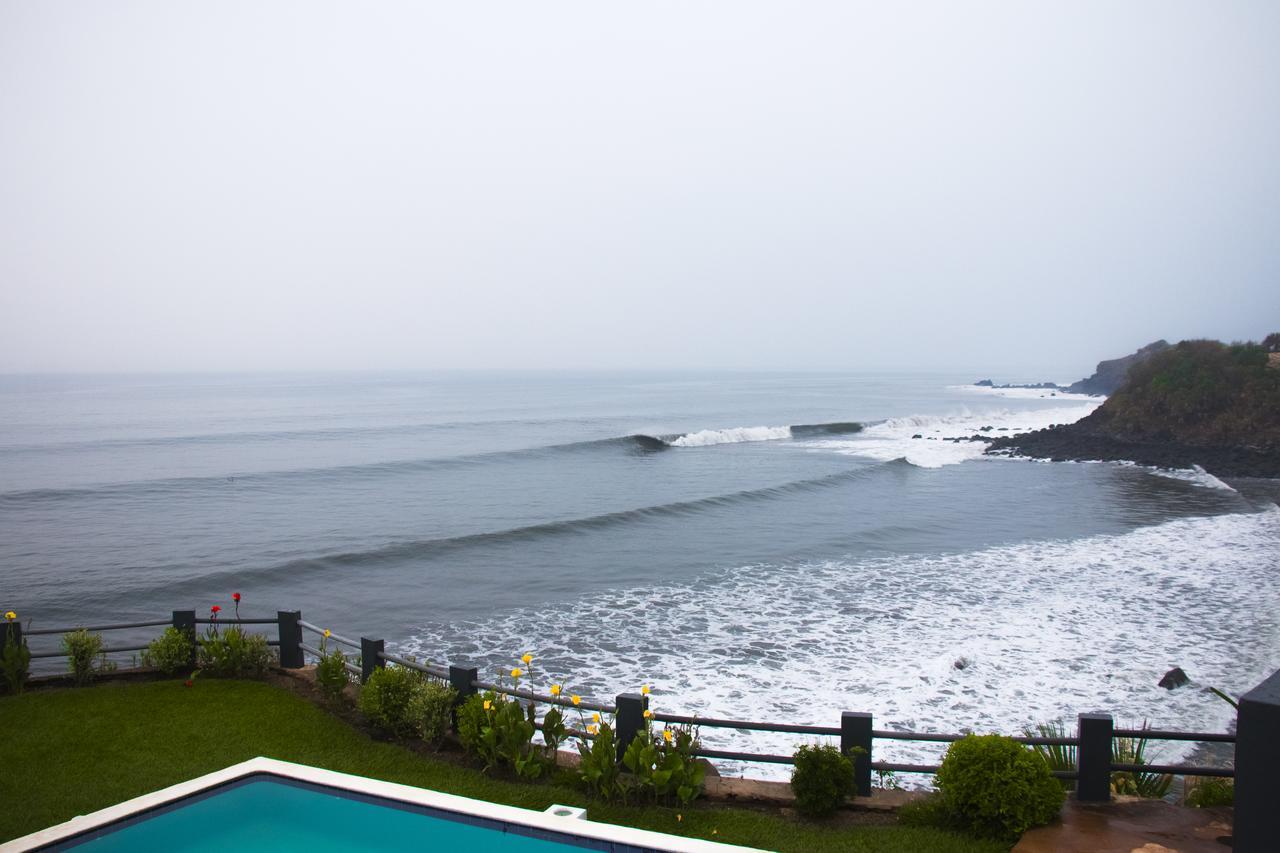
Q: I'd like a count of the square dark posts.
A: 9